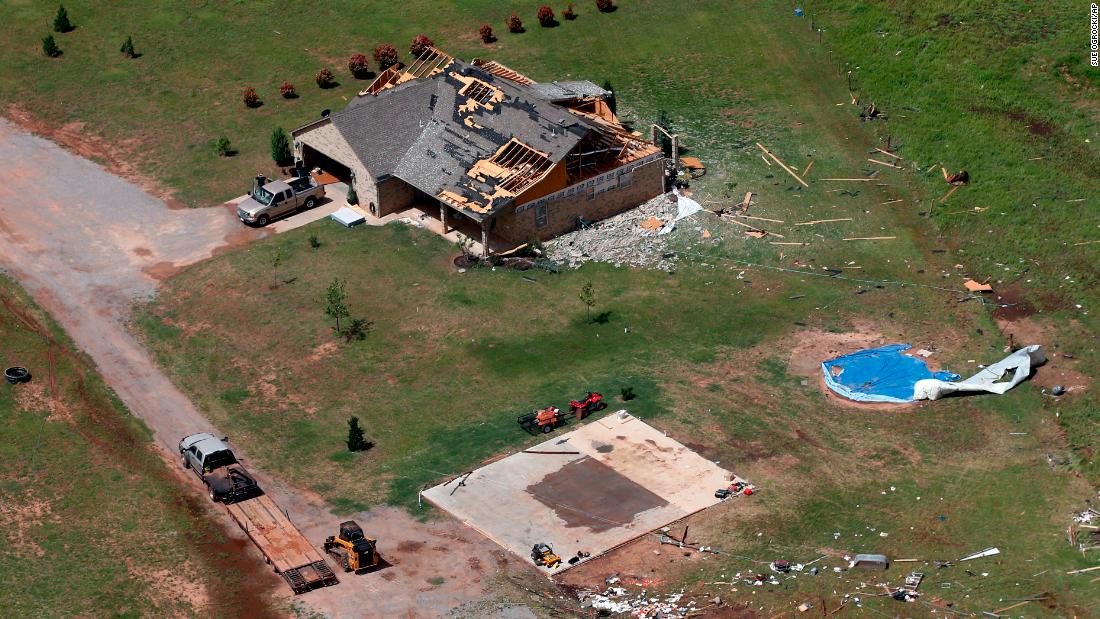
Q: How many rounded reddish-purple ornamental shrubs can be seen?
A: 11